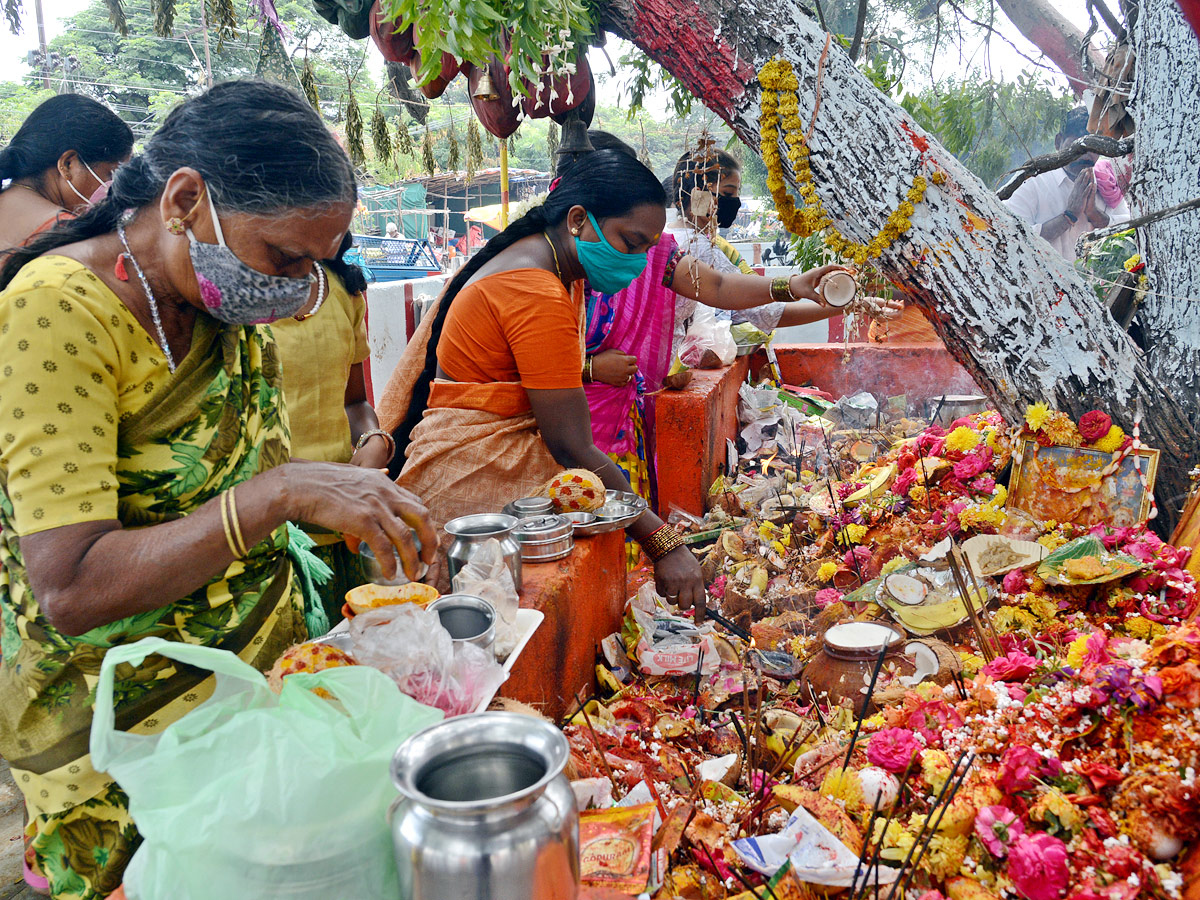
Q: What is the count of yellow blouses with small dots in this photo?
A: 1